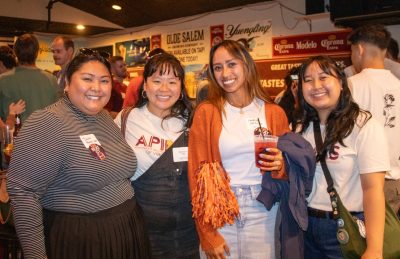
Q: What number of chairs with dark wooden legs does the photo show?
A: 1